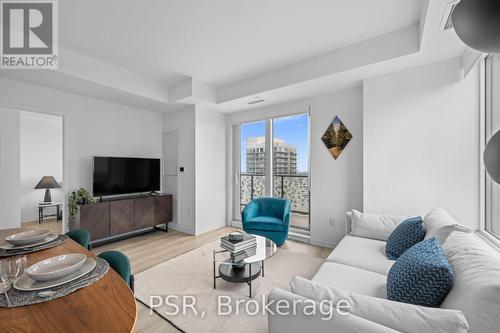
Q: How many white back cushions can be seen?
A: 2